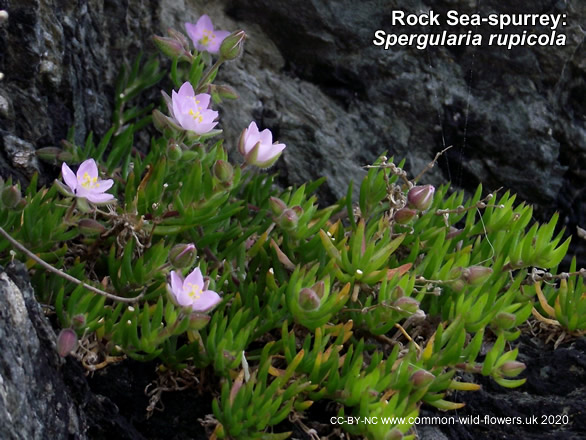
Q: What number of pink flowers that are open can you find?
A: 5